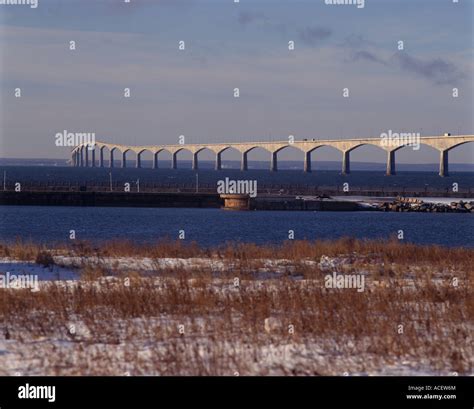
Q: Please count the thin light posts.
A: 4